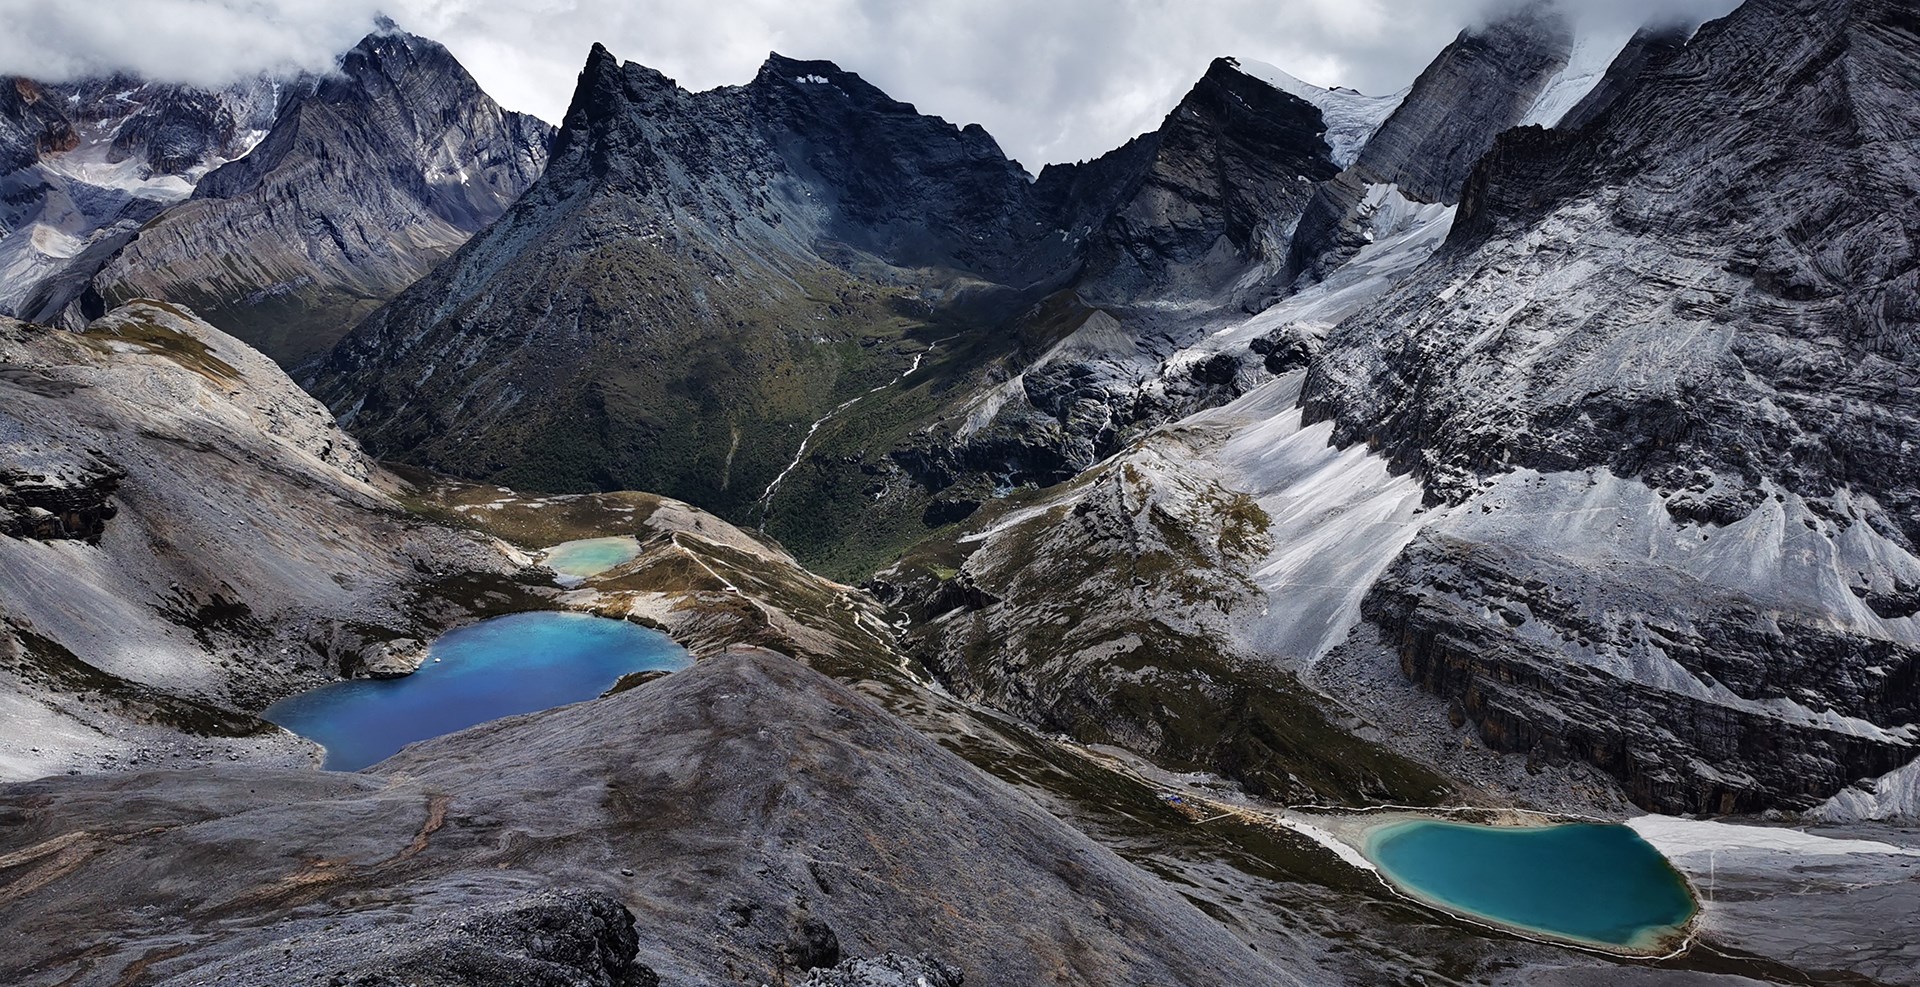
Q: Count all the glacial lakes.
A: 3